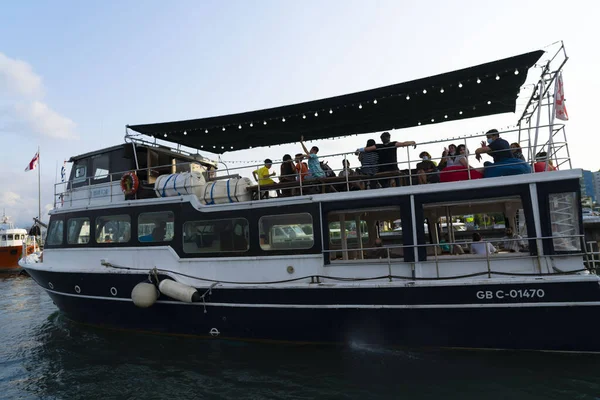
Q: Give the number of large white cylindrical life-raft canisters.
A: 2